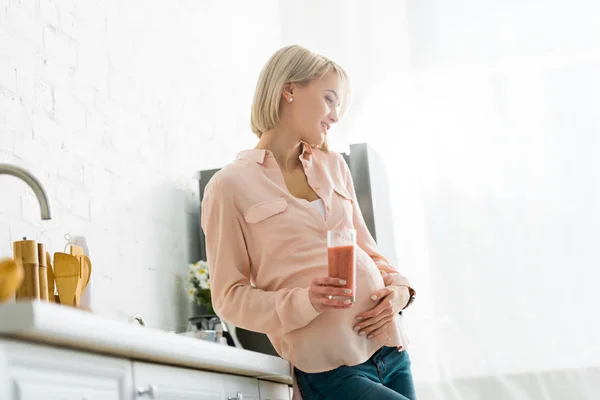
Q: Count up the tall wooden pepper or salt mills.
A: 2